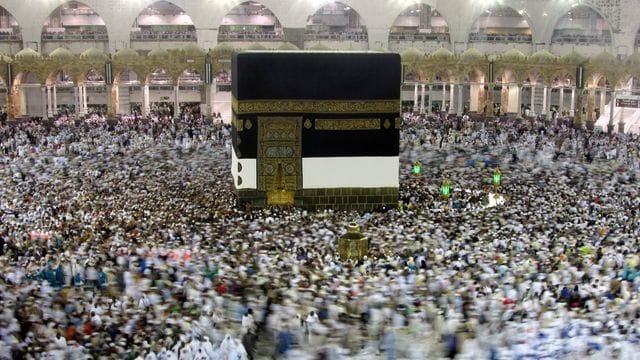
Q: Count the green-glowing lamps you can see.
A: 3